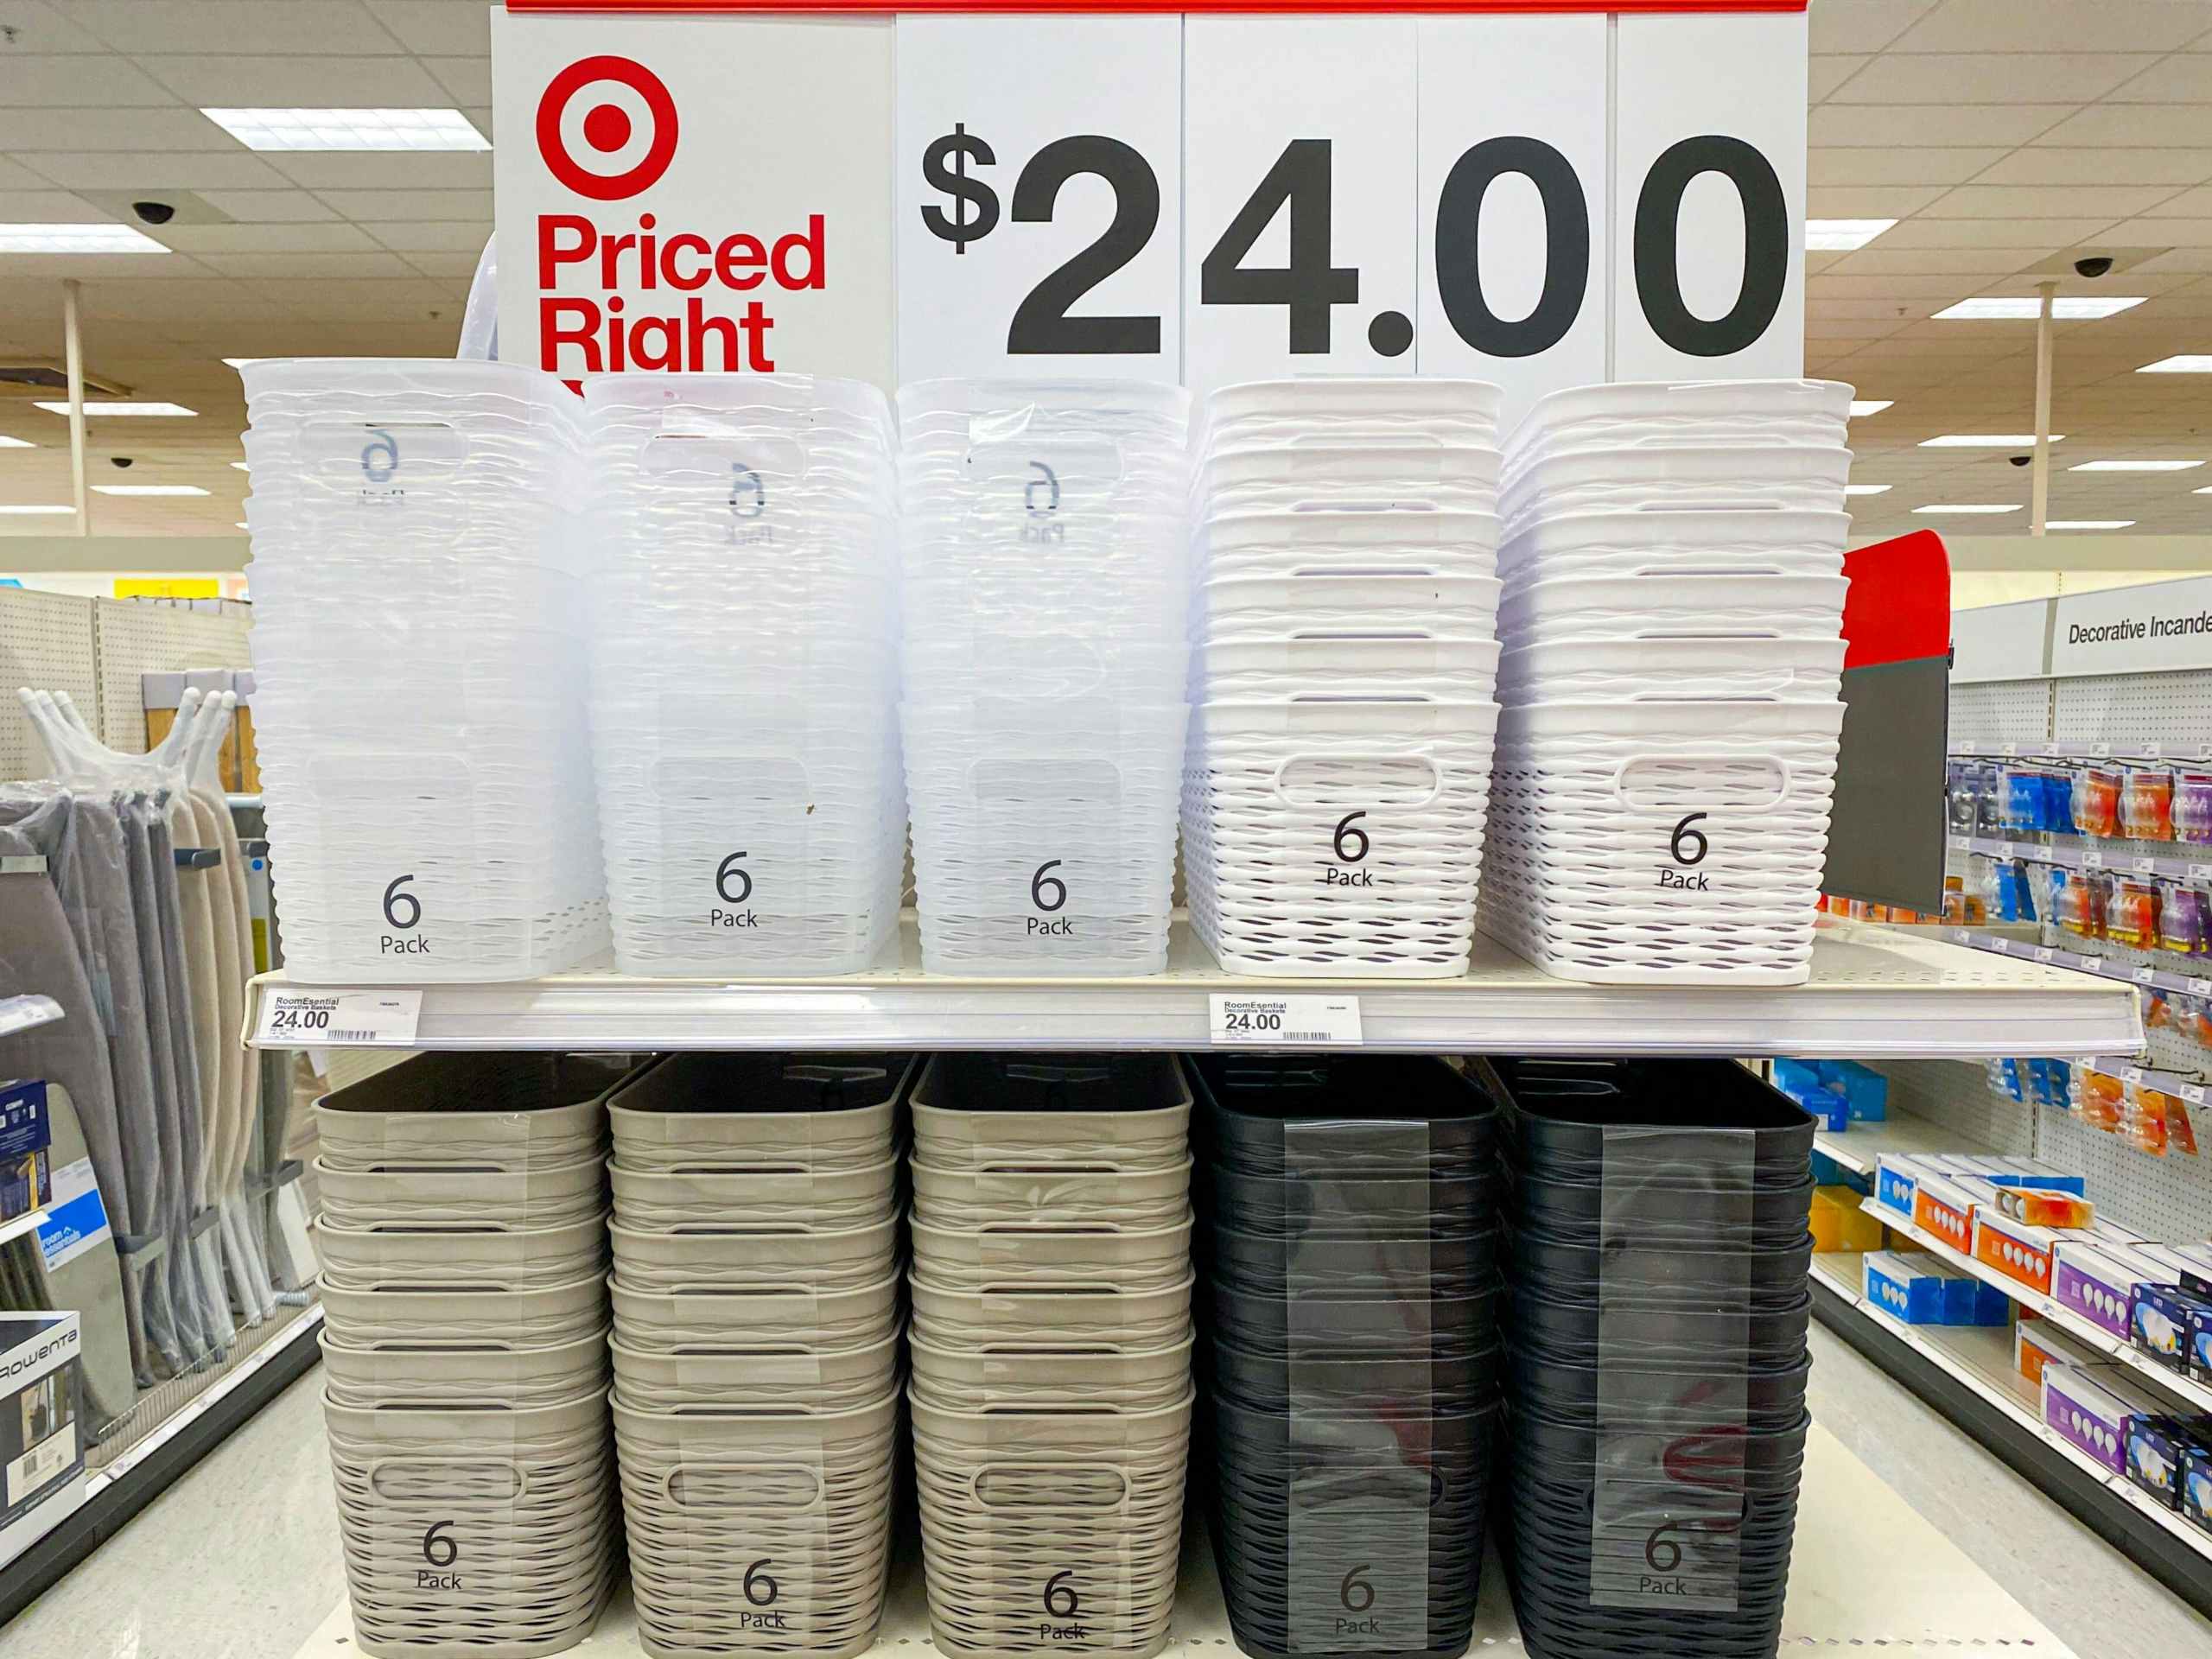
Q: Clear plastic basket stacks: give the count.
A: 3